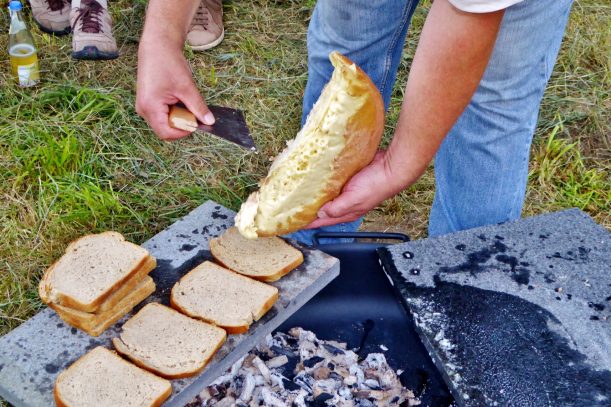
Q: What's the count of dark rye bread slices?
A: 0